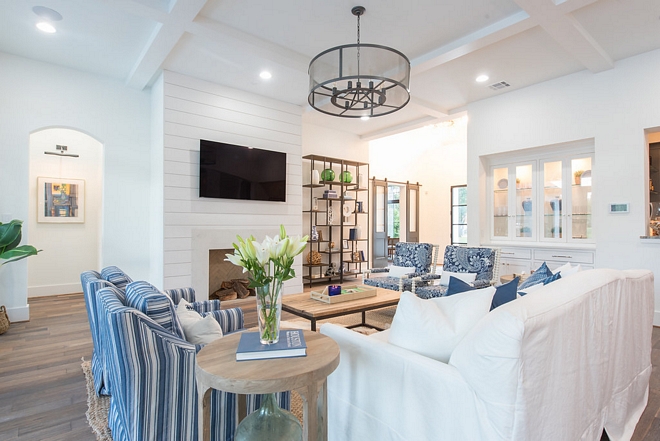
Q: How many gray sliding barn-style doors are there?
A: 2